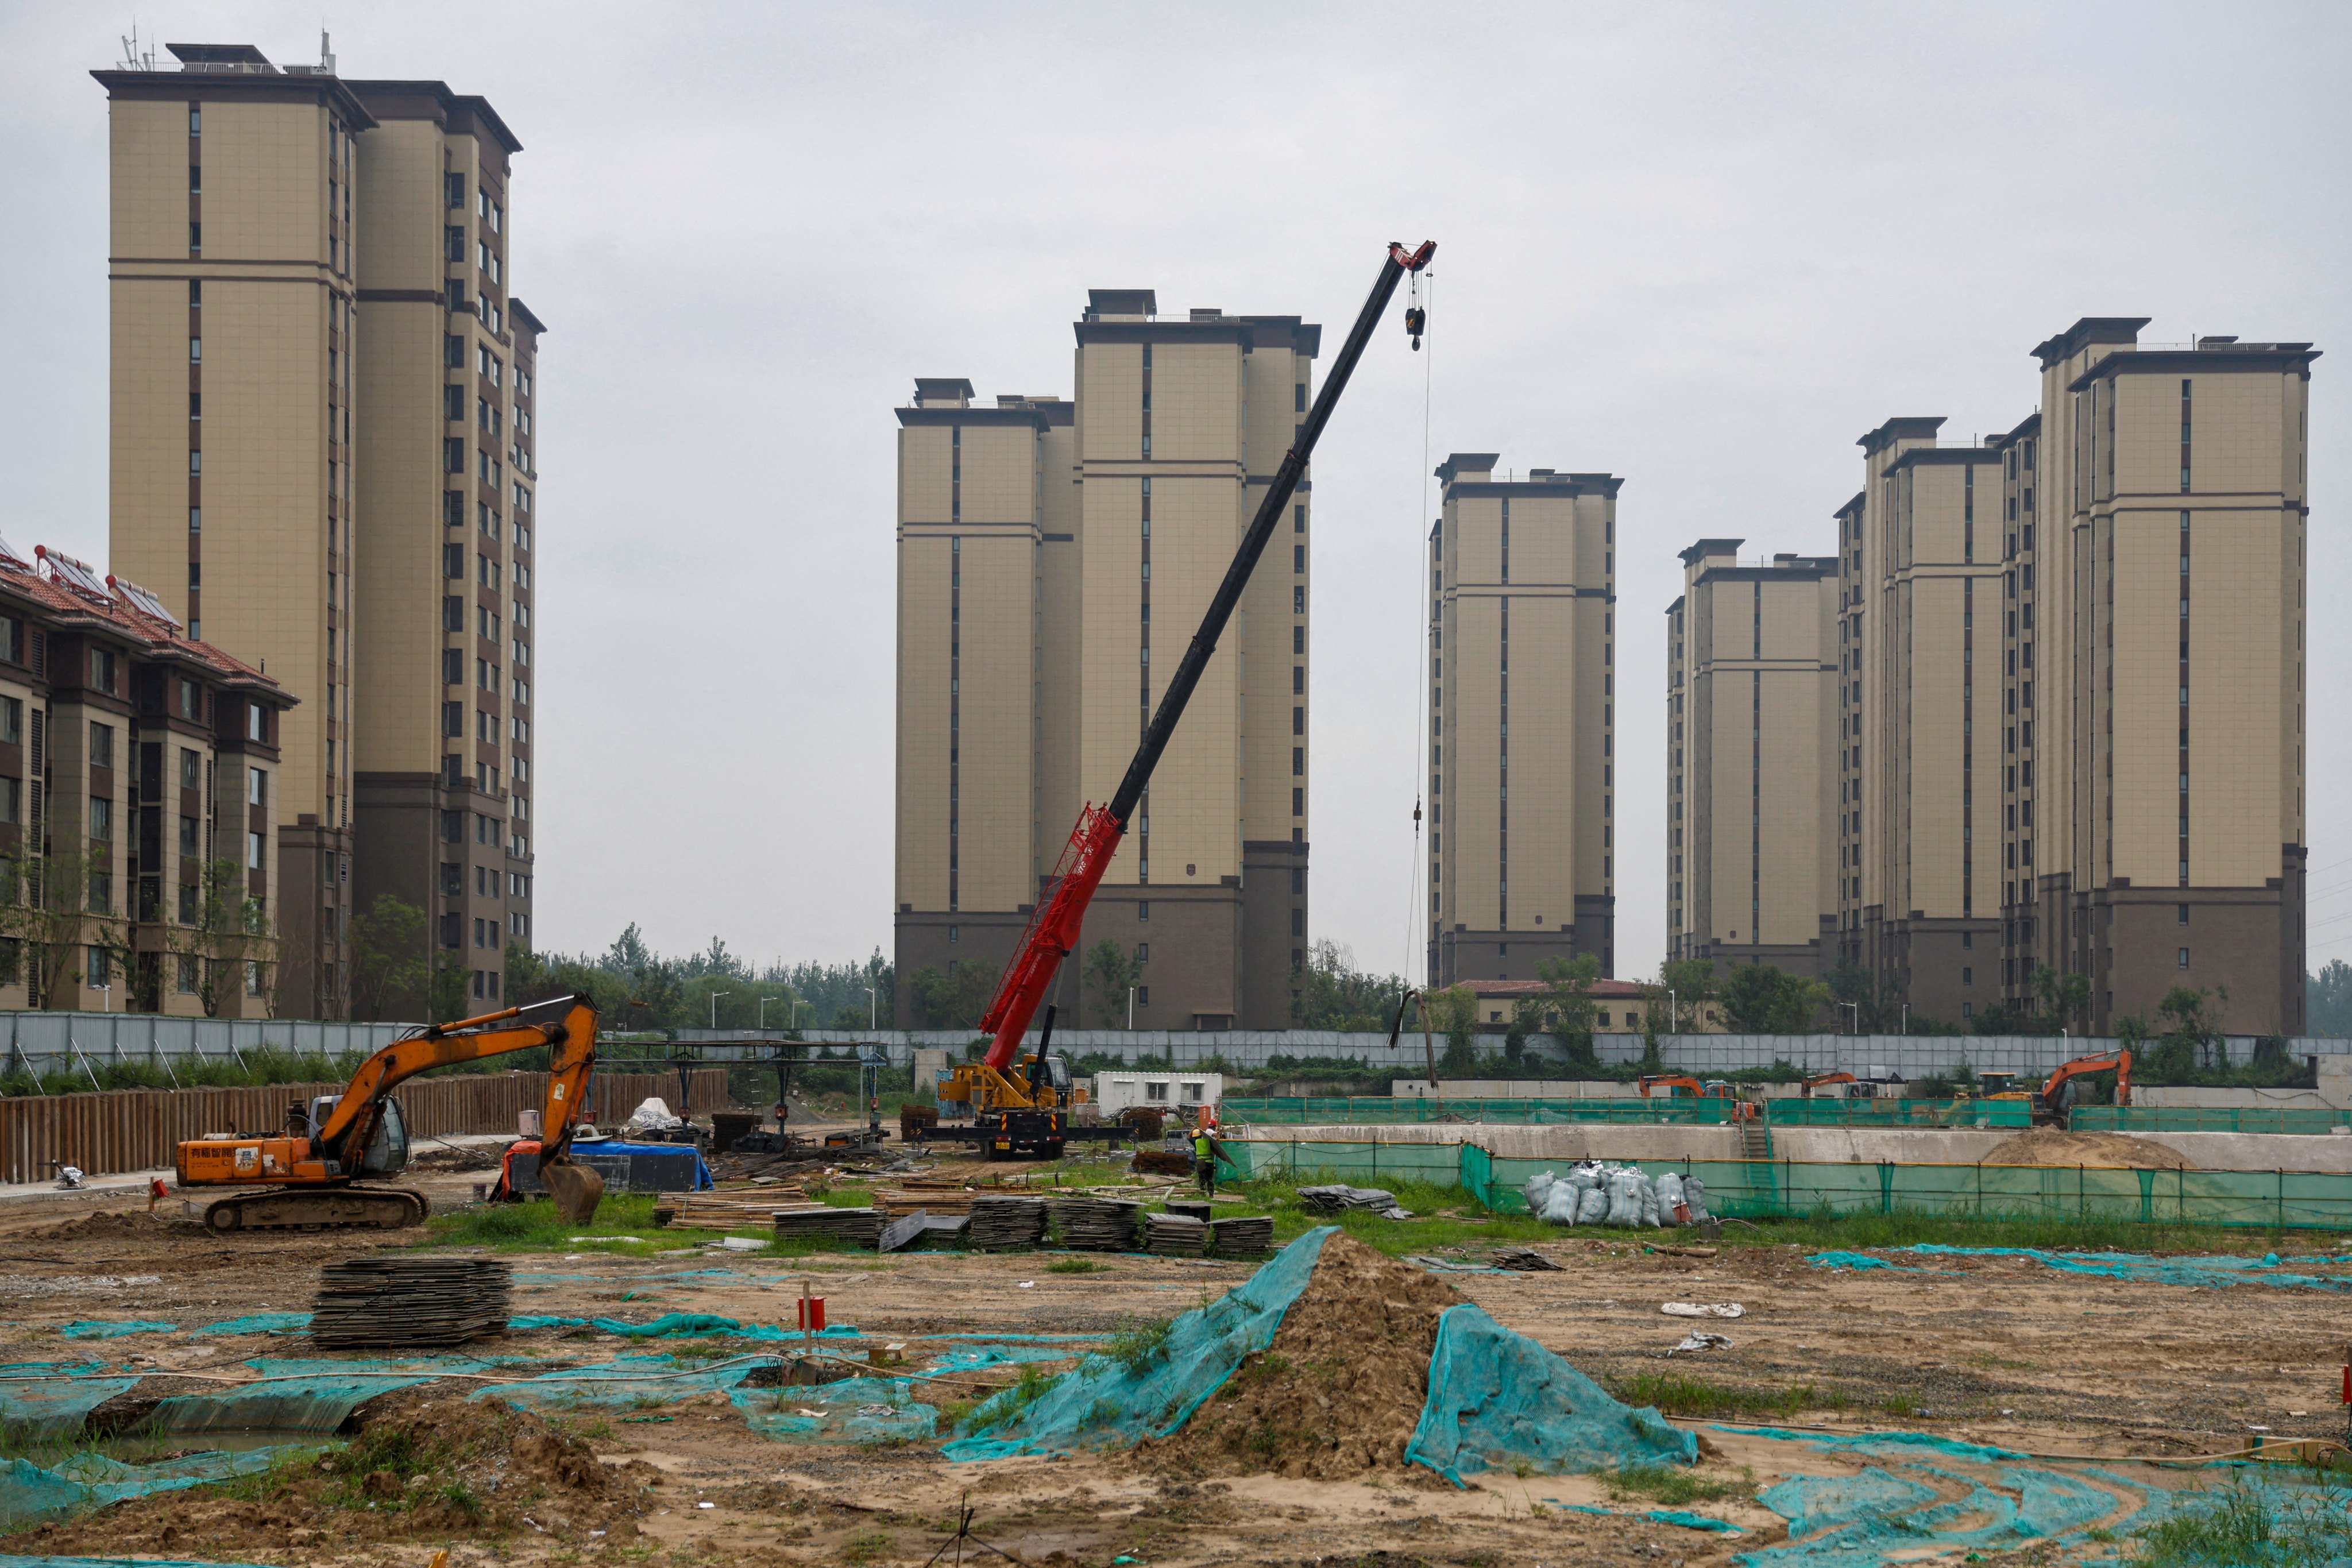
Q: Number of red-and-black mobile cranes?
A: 1